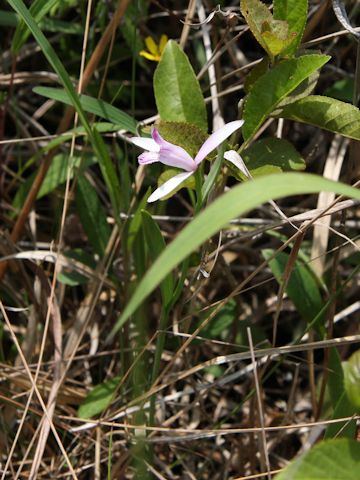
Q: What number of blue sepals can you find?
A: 0